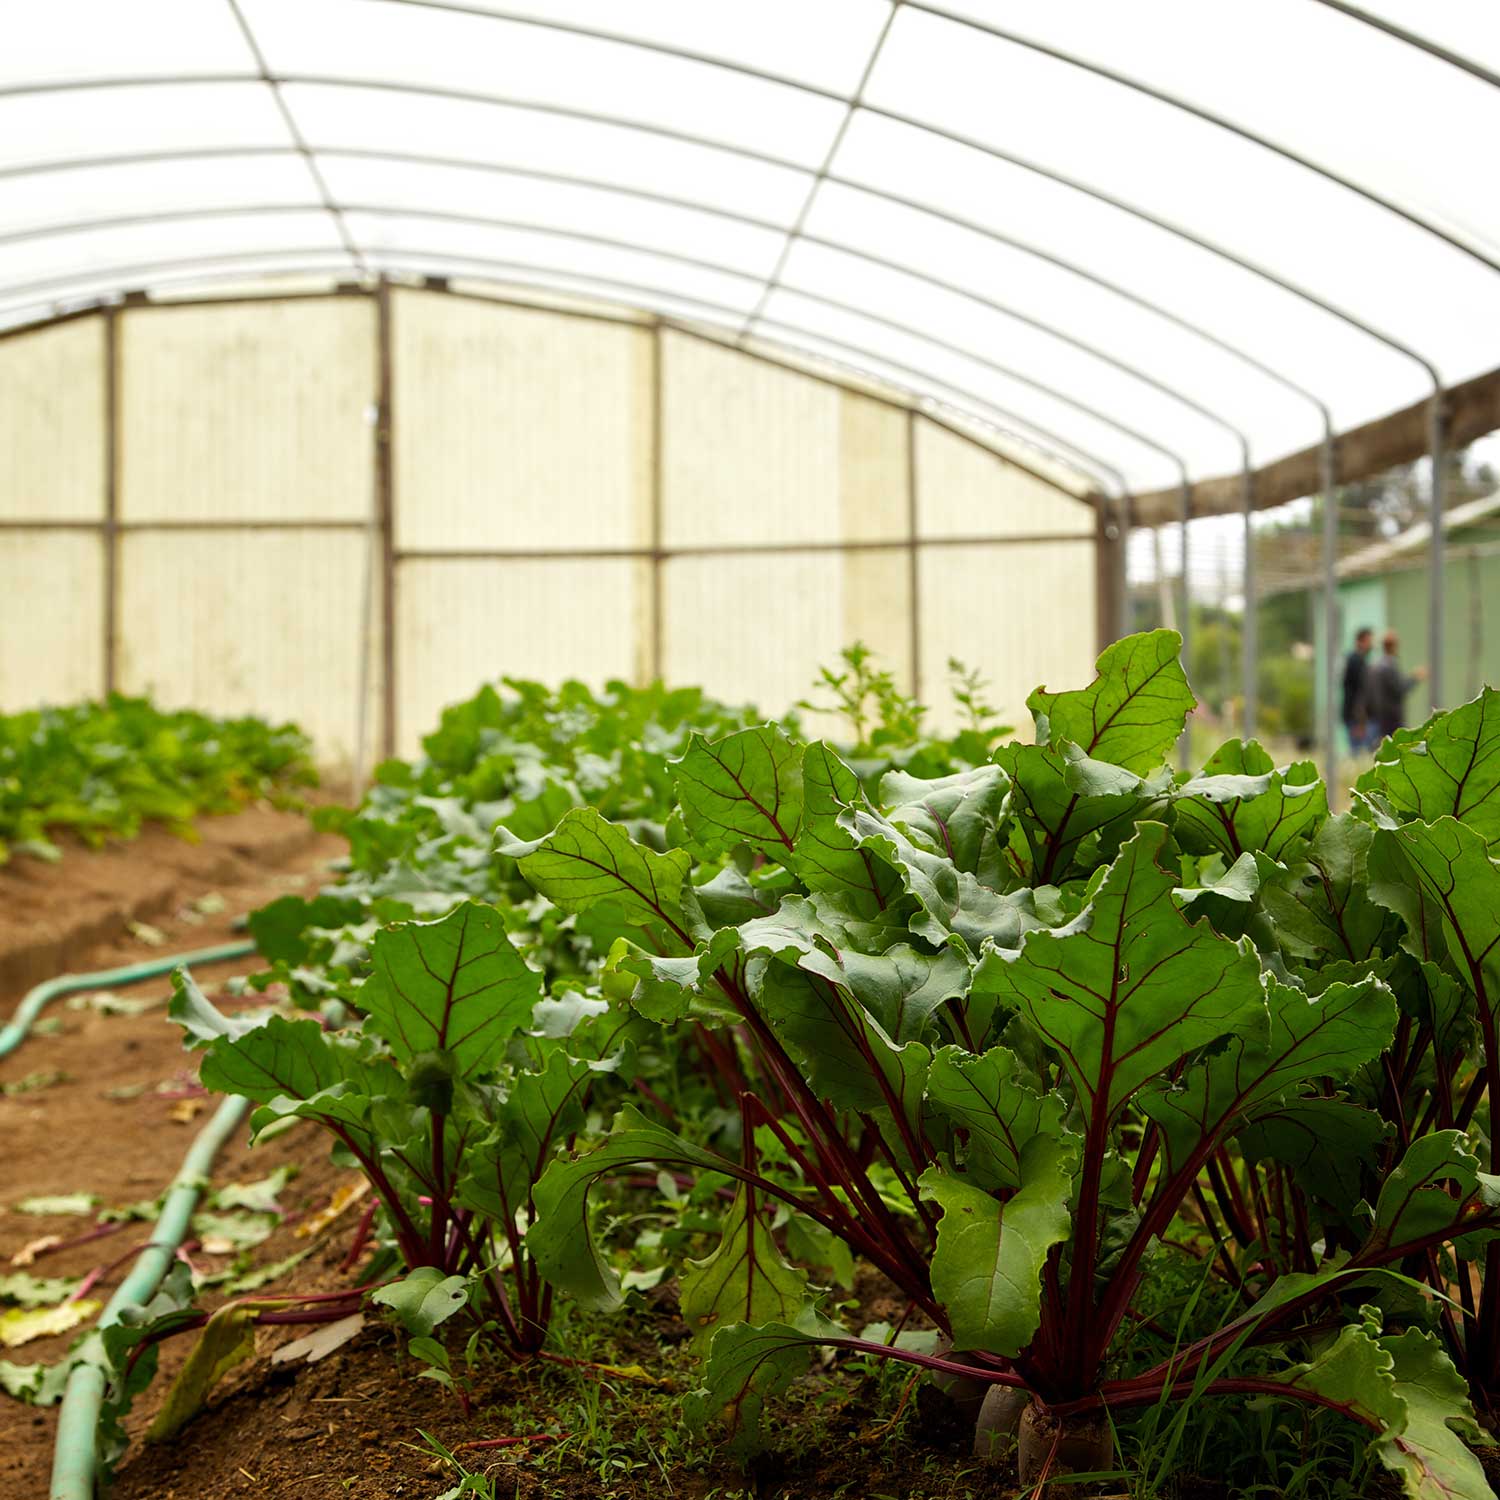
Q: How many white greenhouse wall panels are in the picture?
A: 10